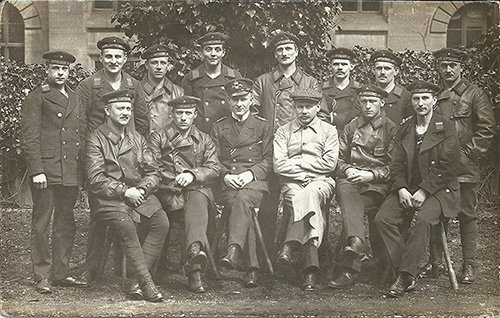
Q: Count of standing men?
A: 8